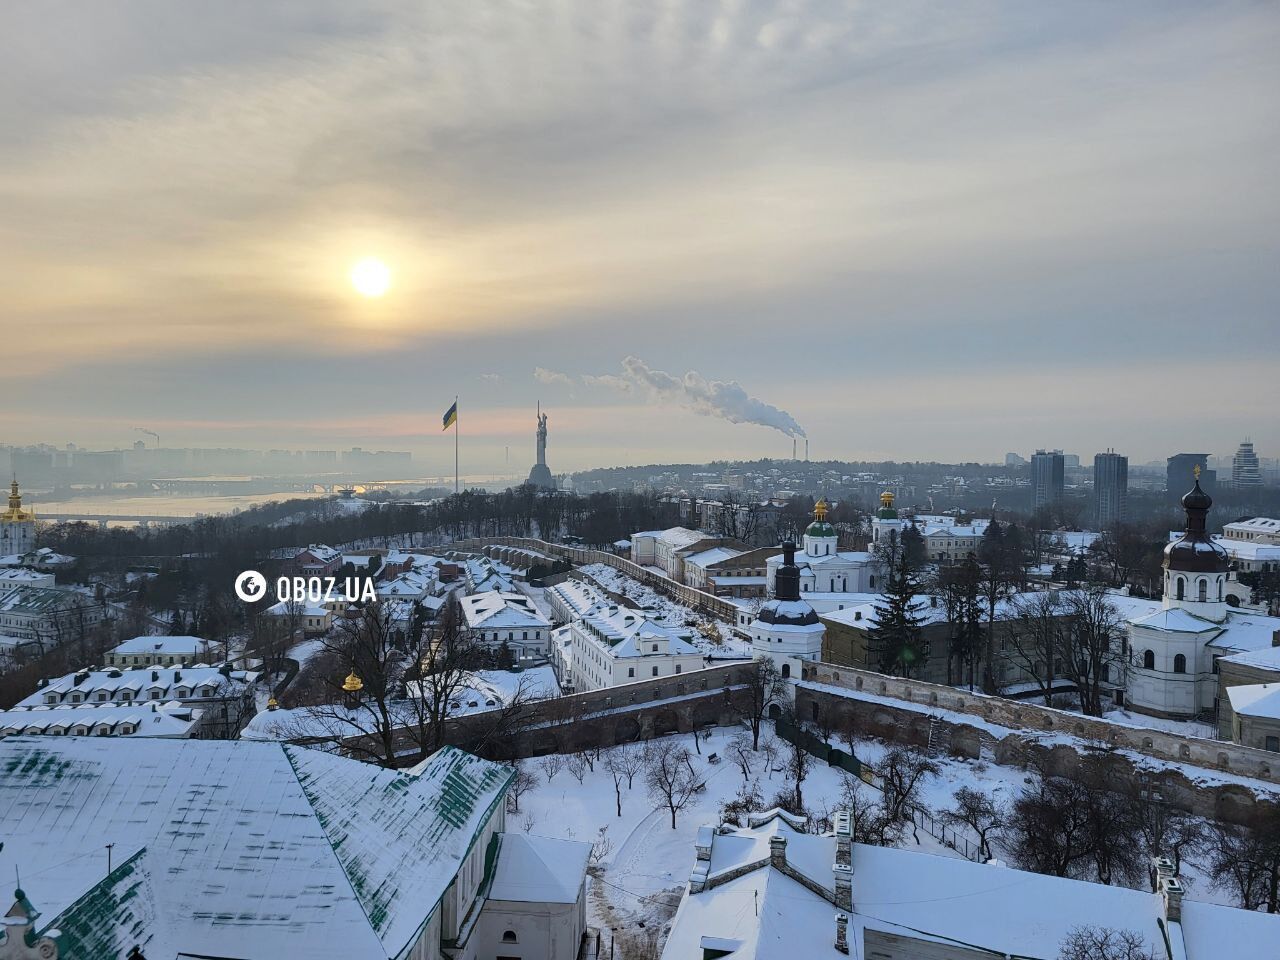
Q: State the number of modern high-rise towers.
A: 4